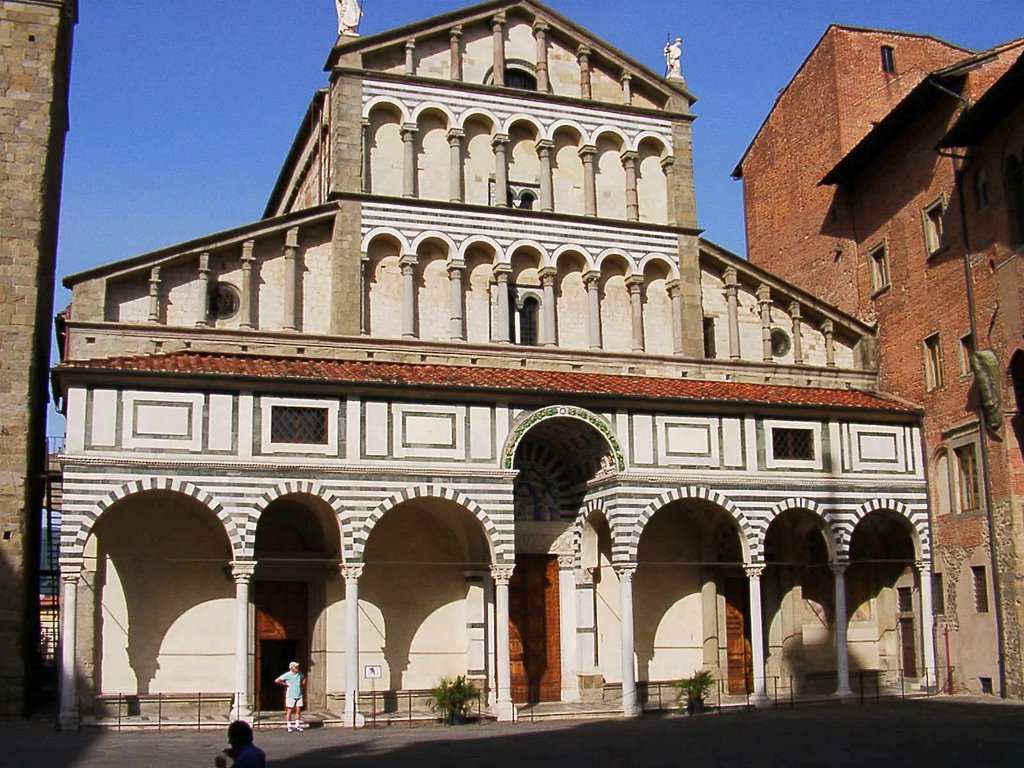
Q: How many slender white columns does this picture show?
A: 8